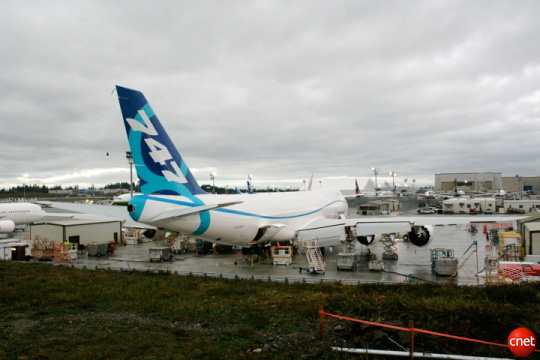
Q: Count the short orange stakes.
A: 2